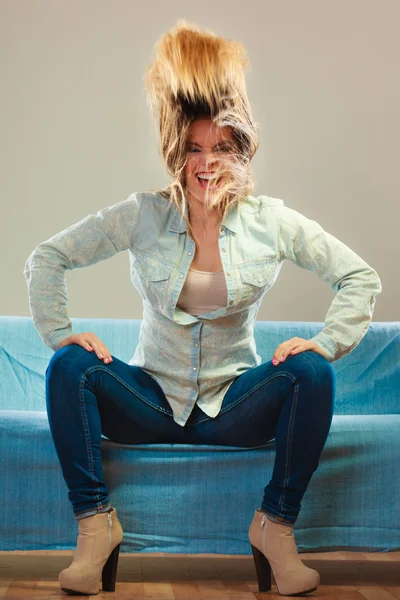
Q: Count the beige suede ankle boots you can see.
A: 2